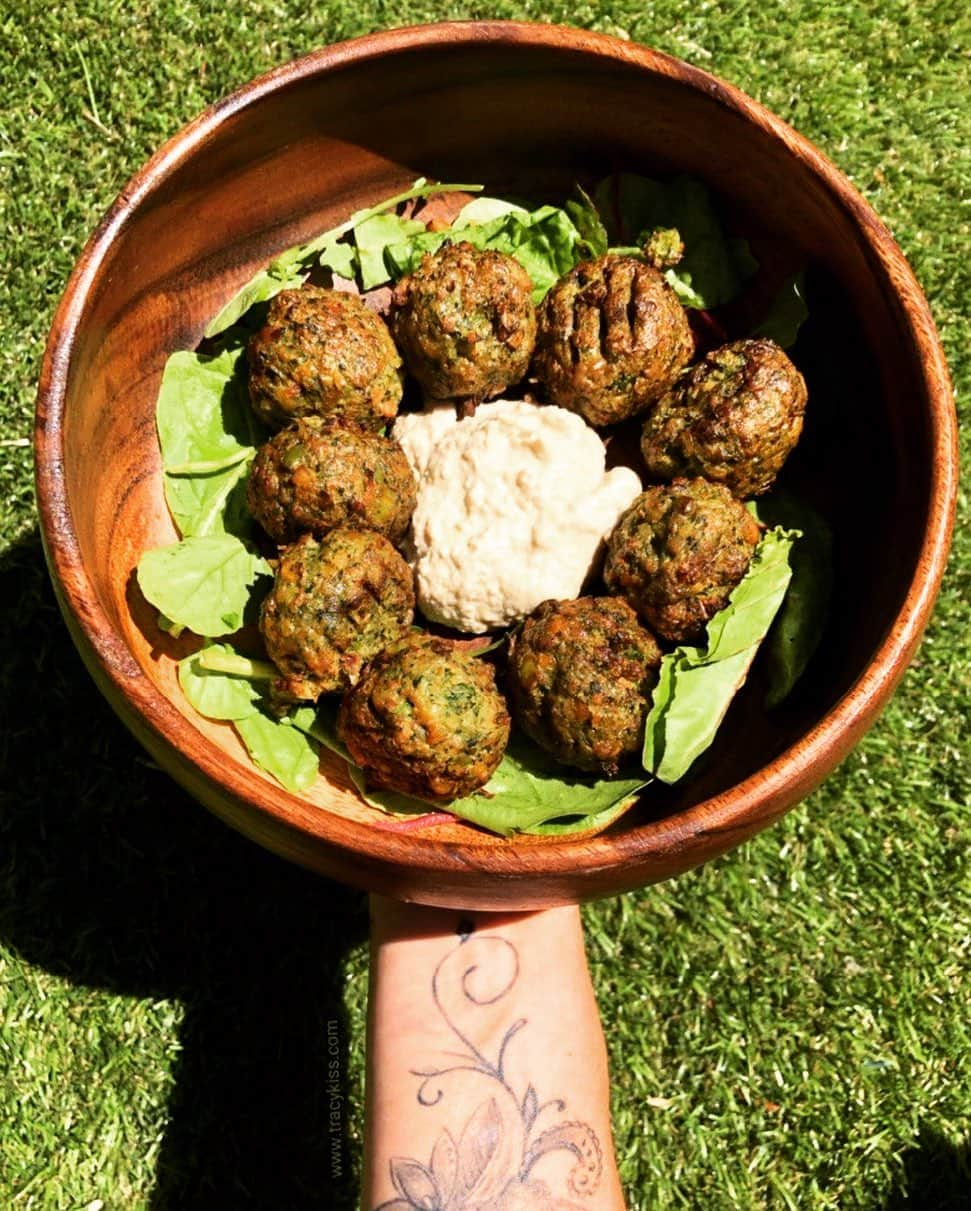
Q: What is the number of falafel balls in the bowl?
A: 9